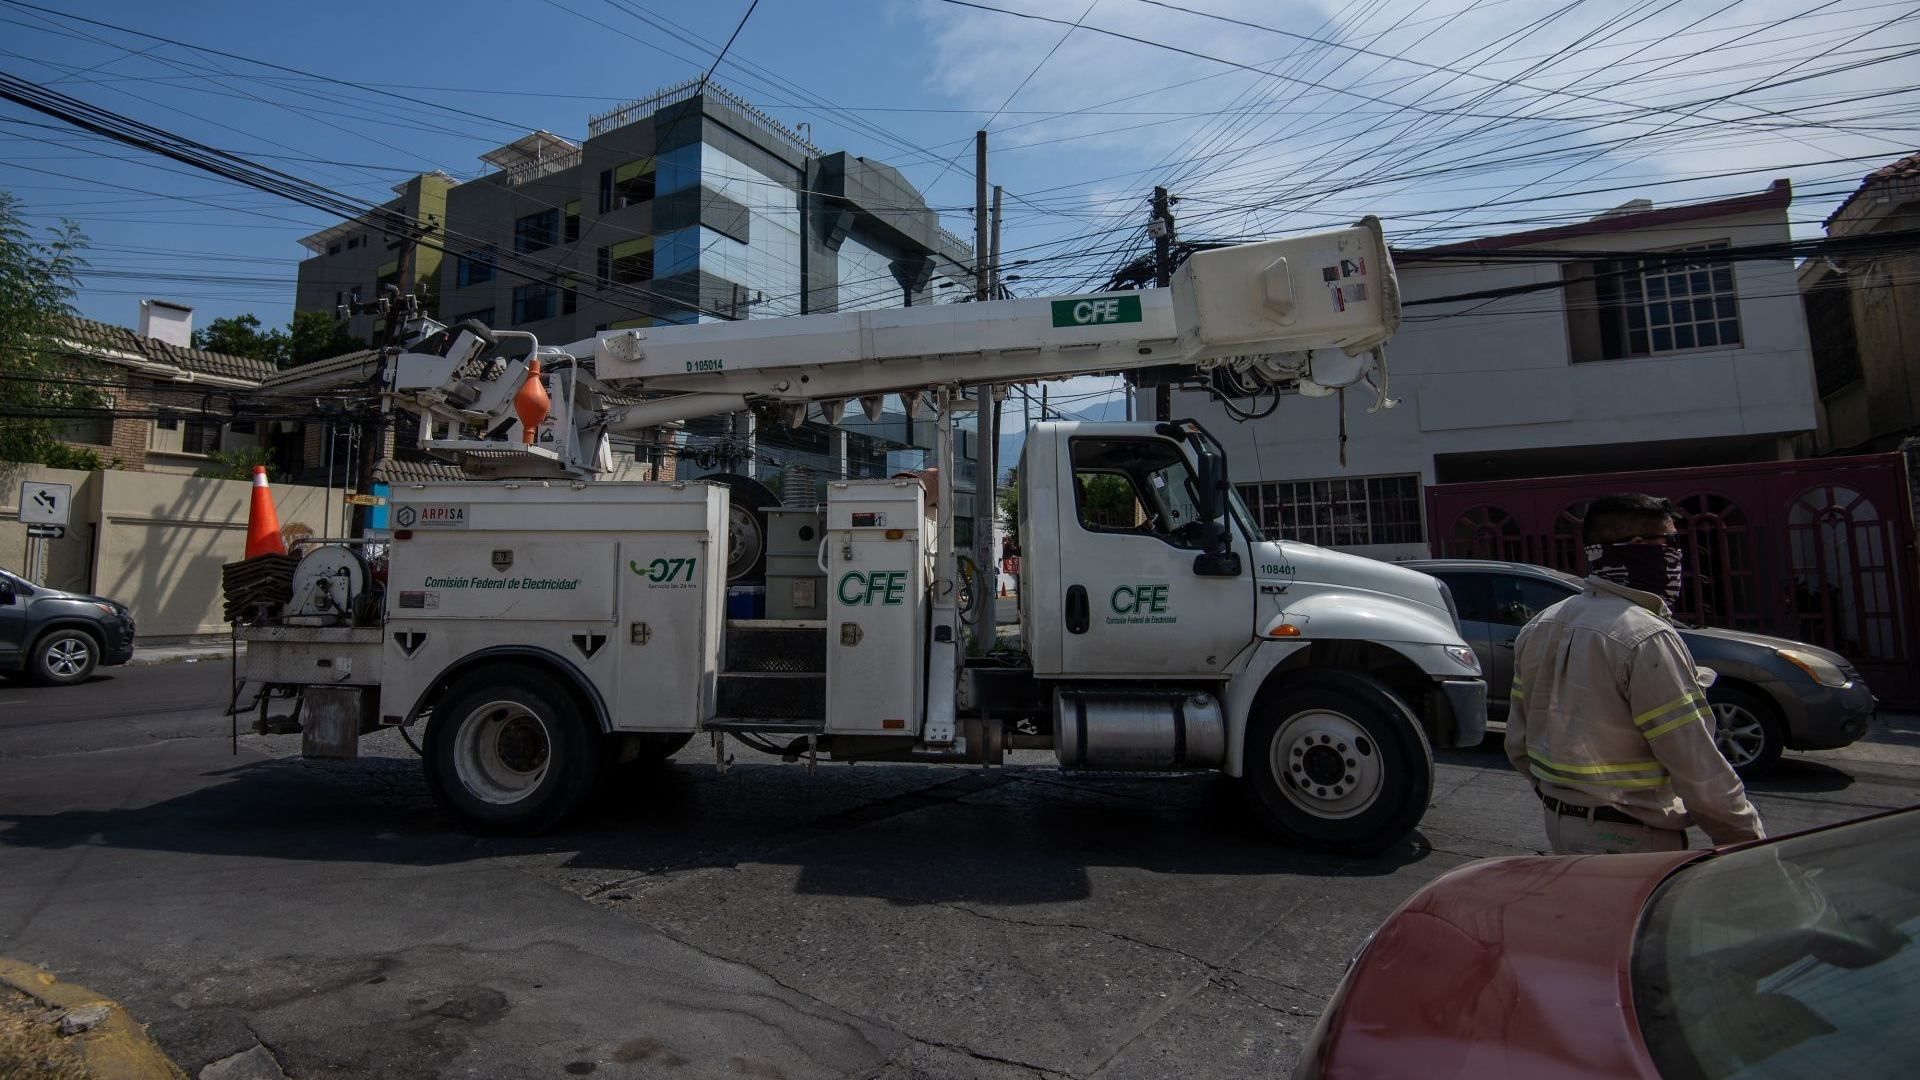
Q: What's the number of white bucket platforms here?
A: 1